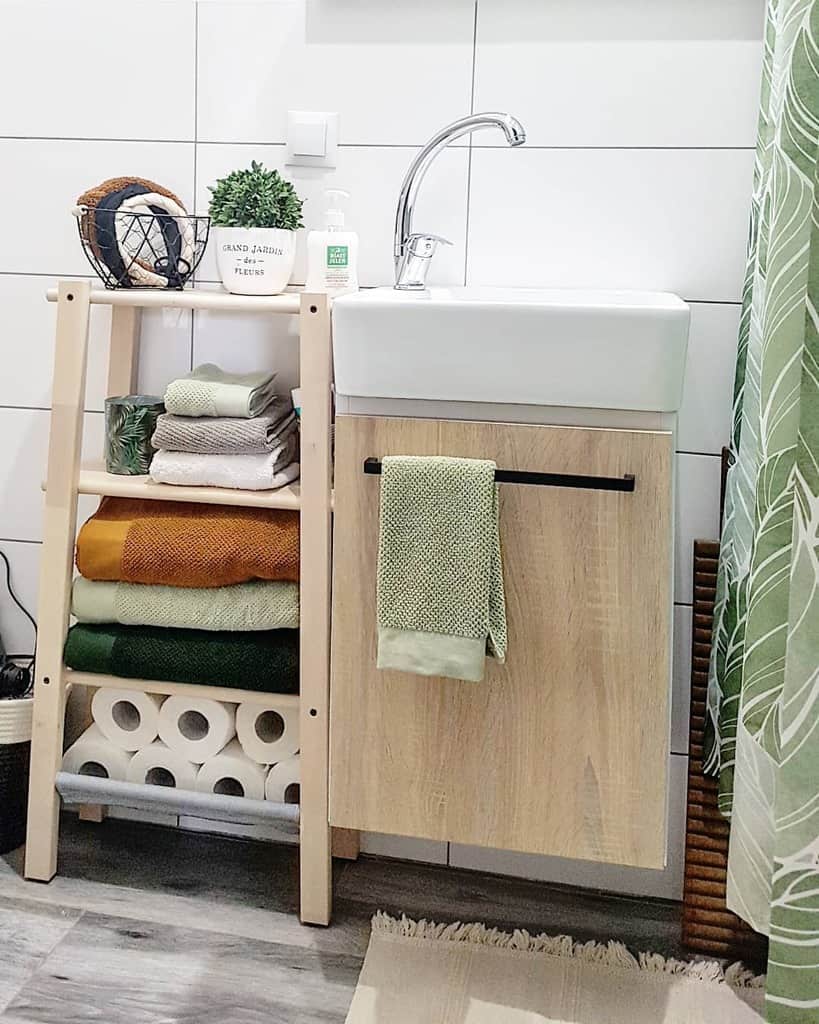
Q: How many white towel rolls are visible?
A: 7